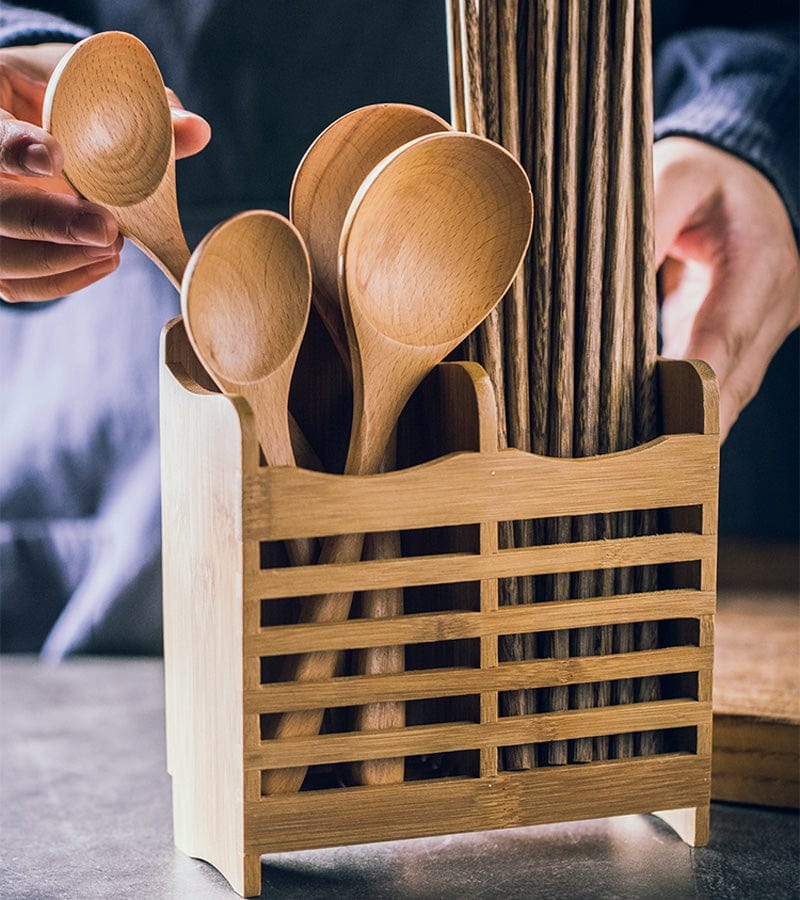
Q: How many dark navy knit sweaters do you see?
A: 1